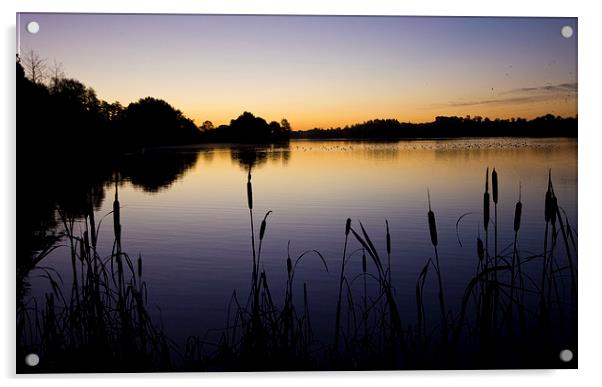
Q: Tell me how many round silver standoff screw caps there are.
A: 4